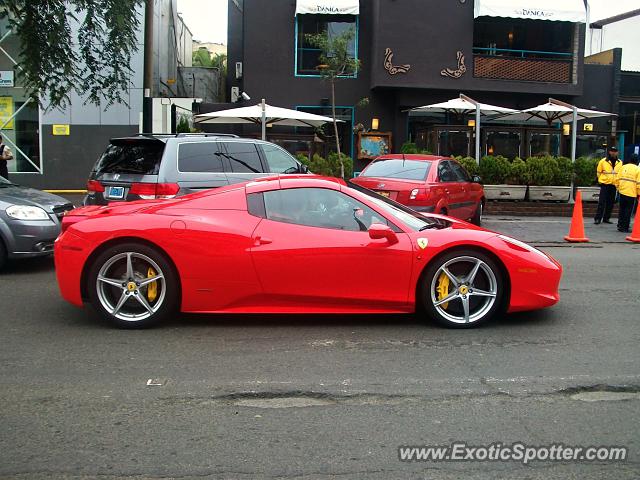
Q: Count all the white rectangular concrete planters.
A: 3